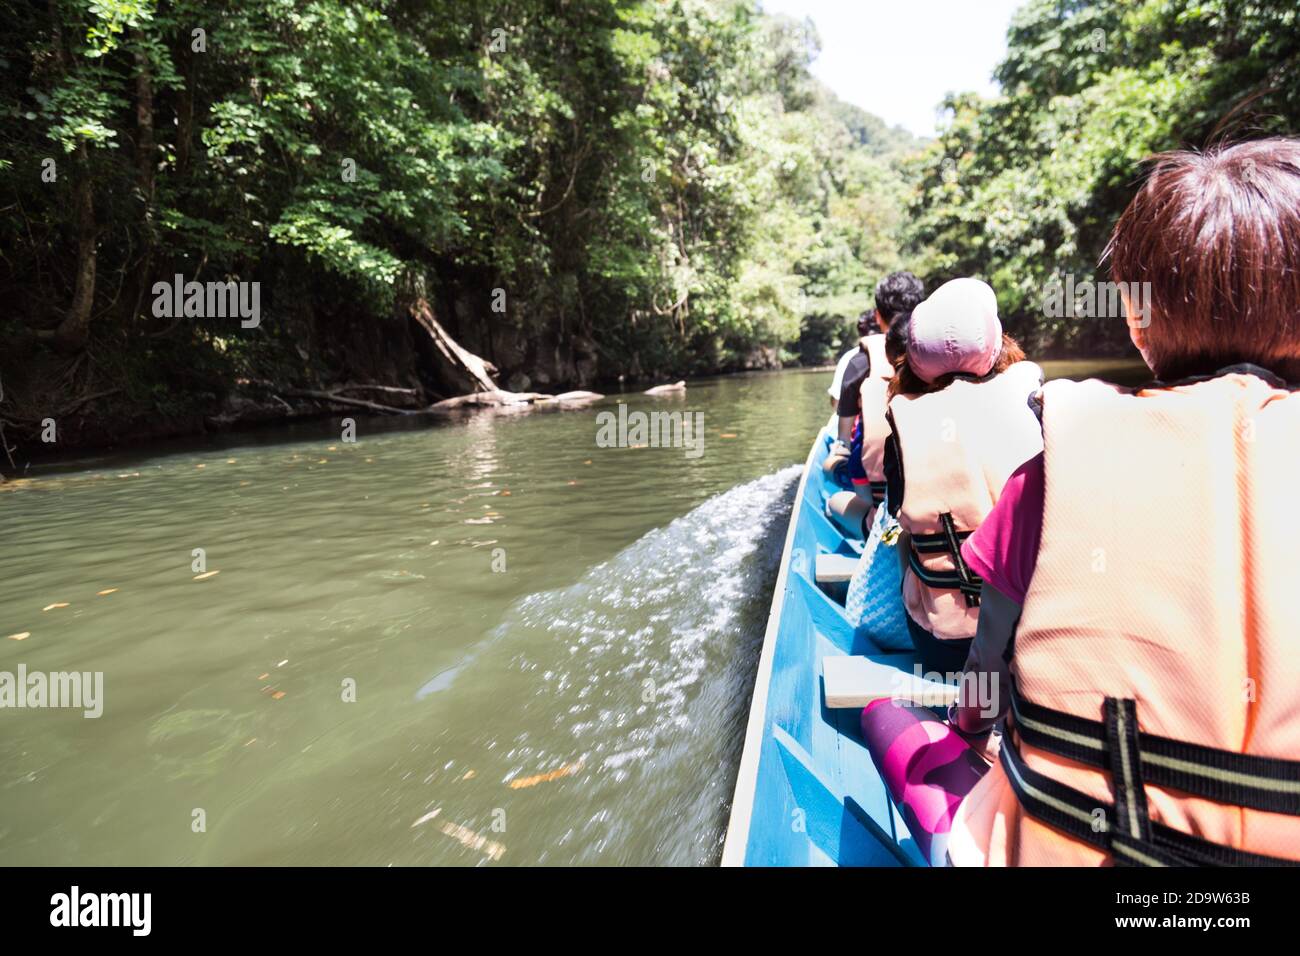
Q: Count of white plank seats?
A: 2